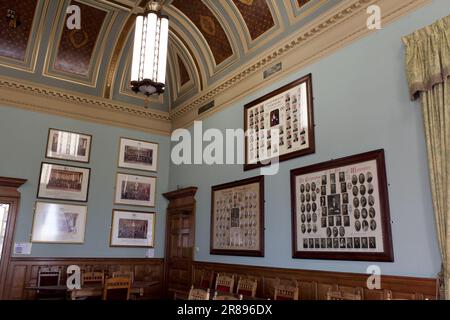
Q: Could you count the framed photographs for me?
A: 9